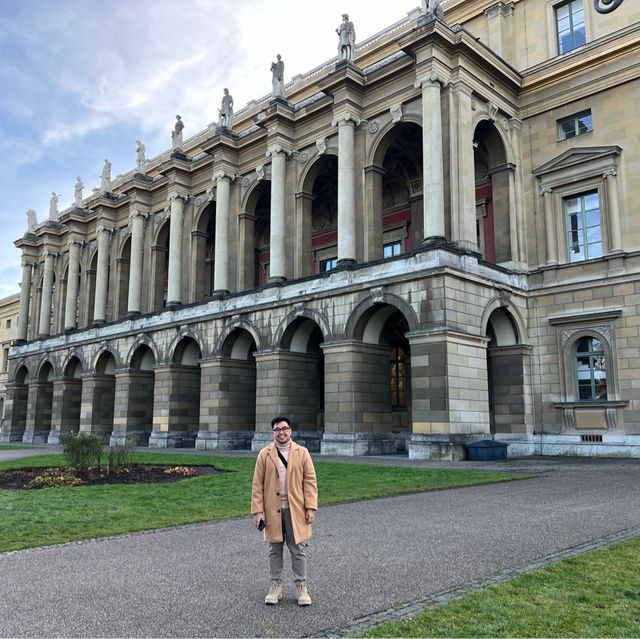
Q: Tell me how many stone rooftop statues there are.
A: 10